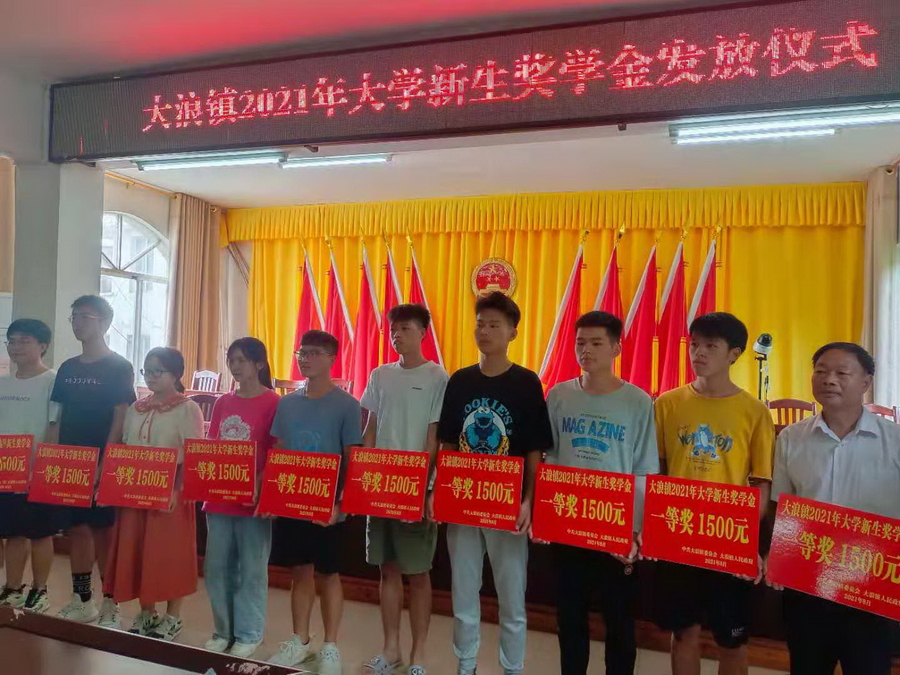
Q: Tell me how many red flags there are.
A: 10